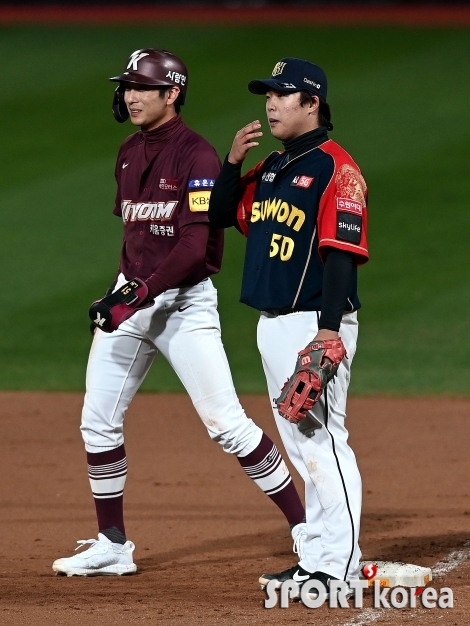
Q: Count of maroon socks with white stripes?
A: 2